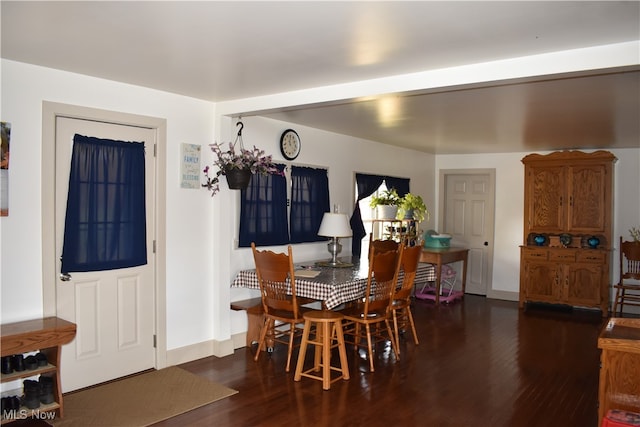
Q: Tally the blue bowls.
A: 2